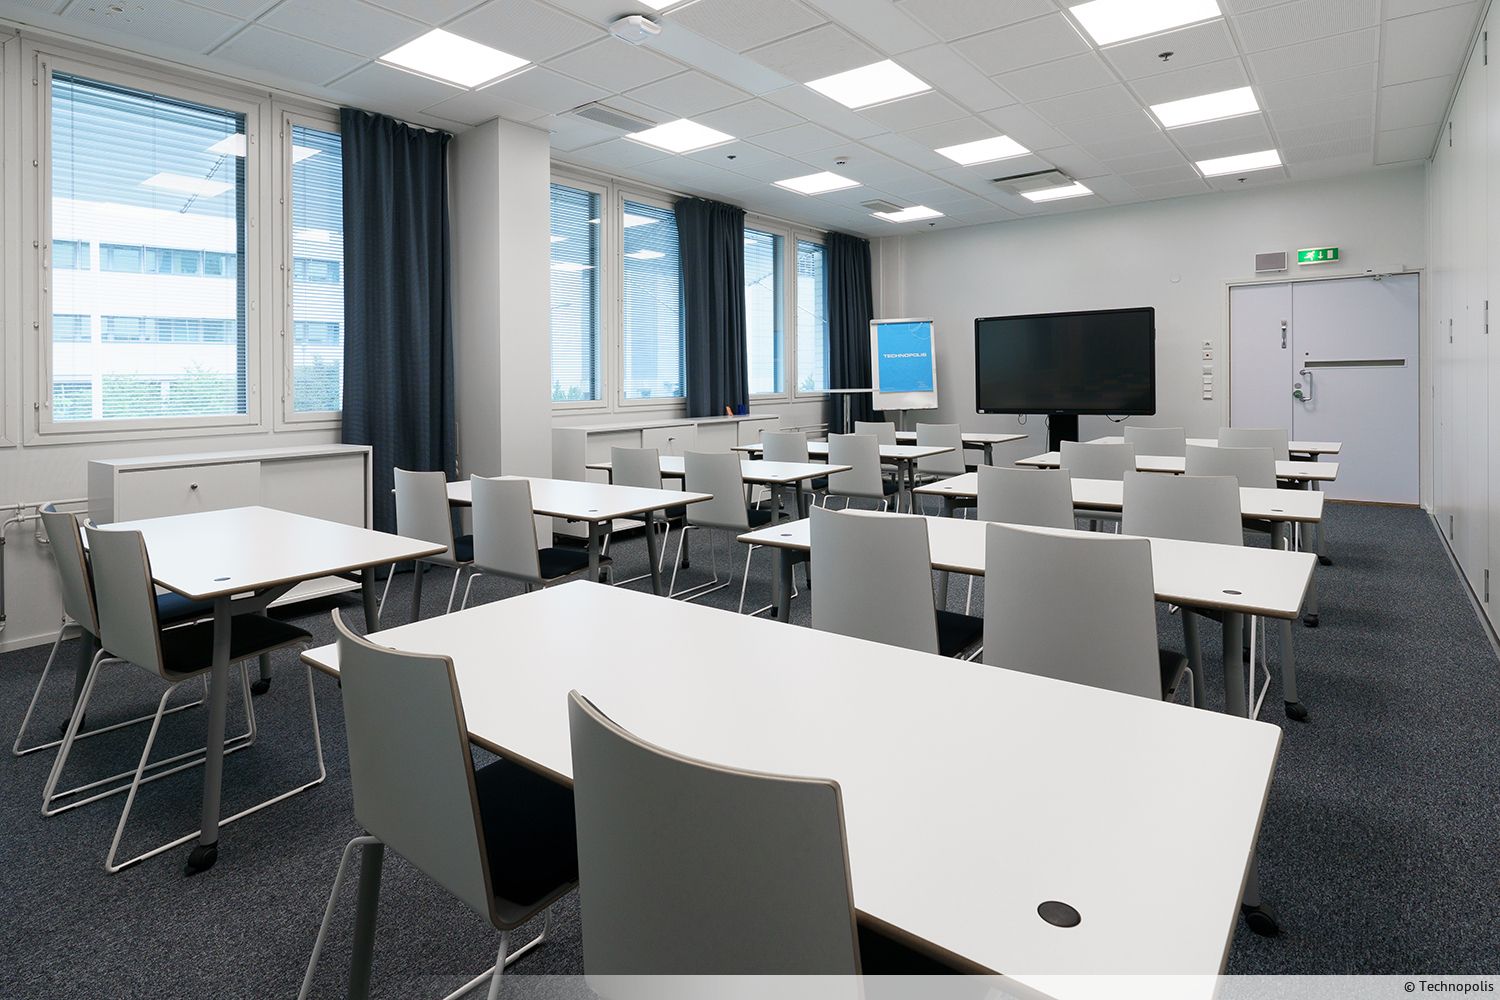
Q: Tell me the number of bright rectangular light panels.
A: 11